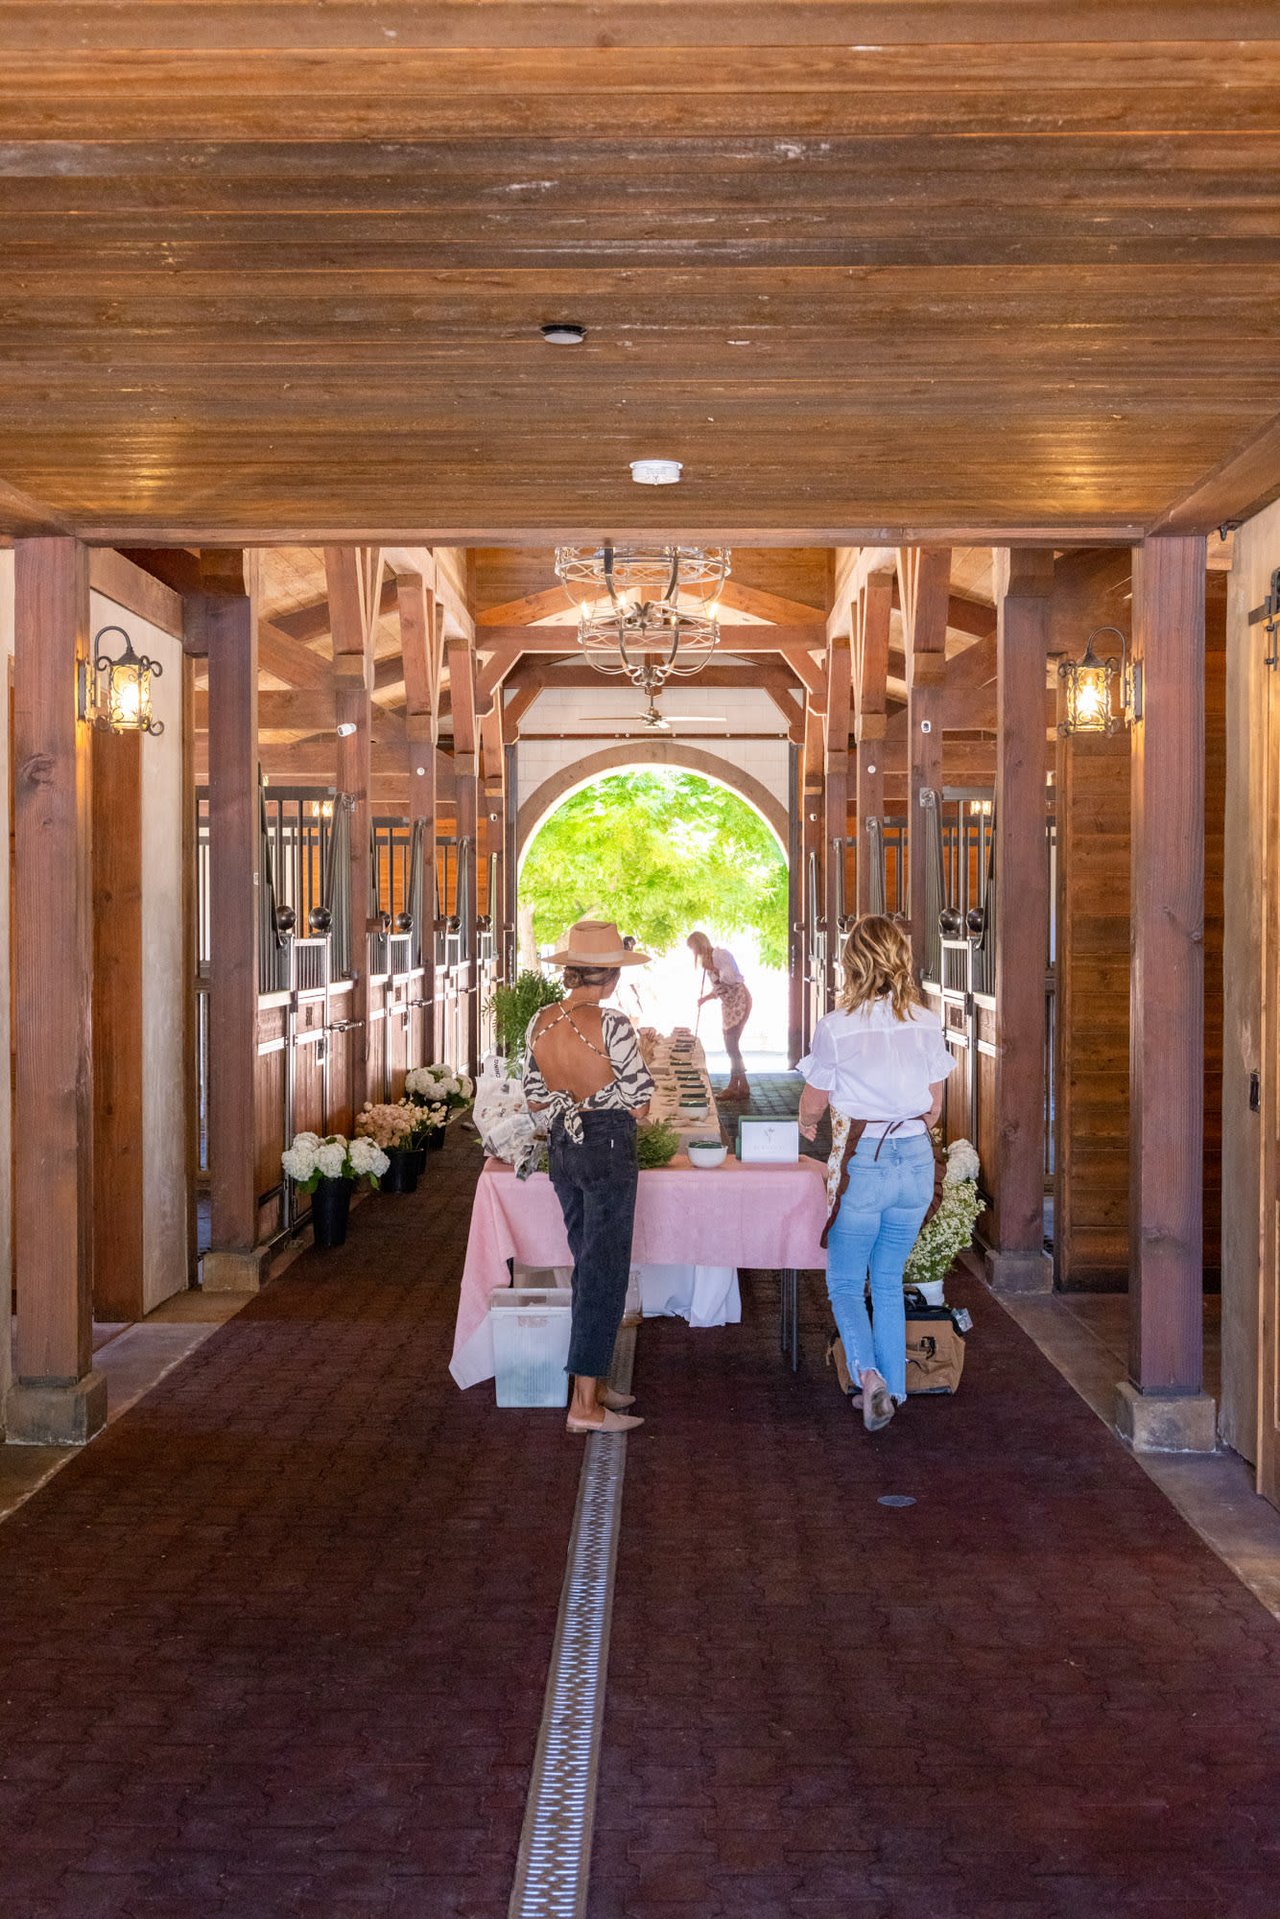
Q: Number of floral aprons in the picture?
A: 2